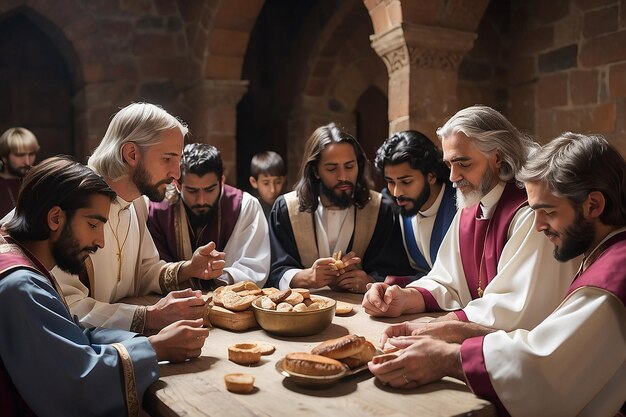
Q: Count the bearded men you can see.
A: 8